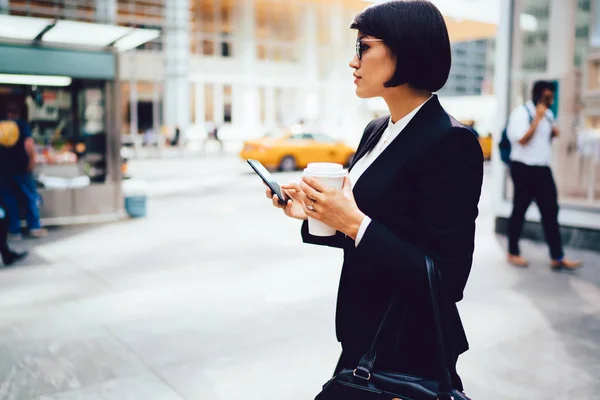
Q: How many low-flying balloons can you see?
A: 0